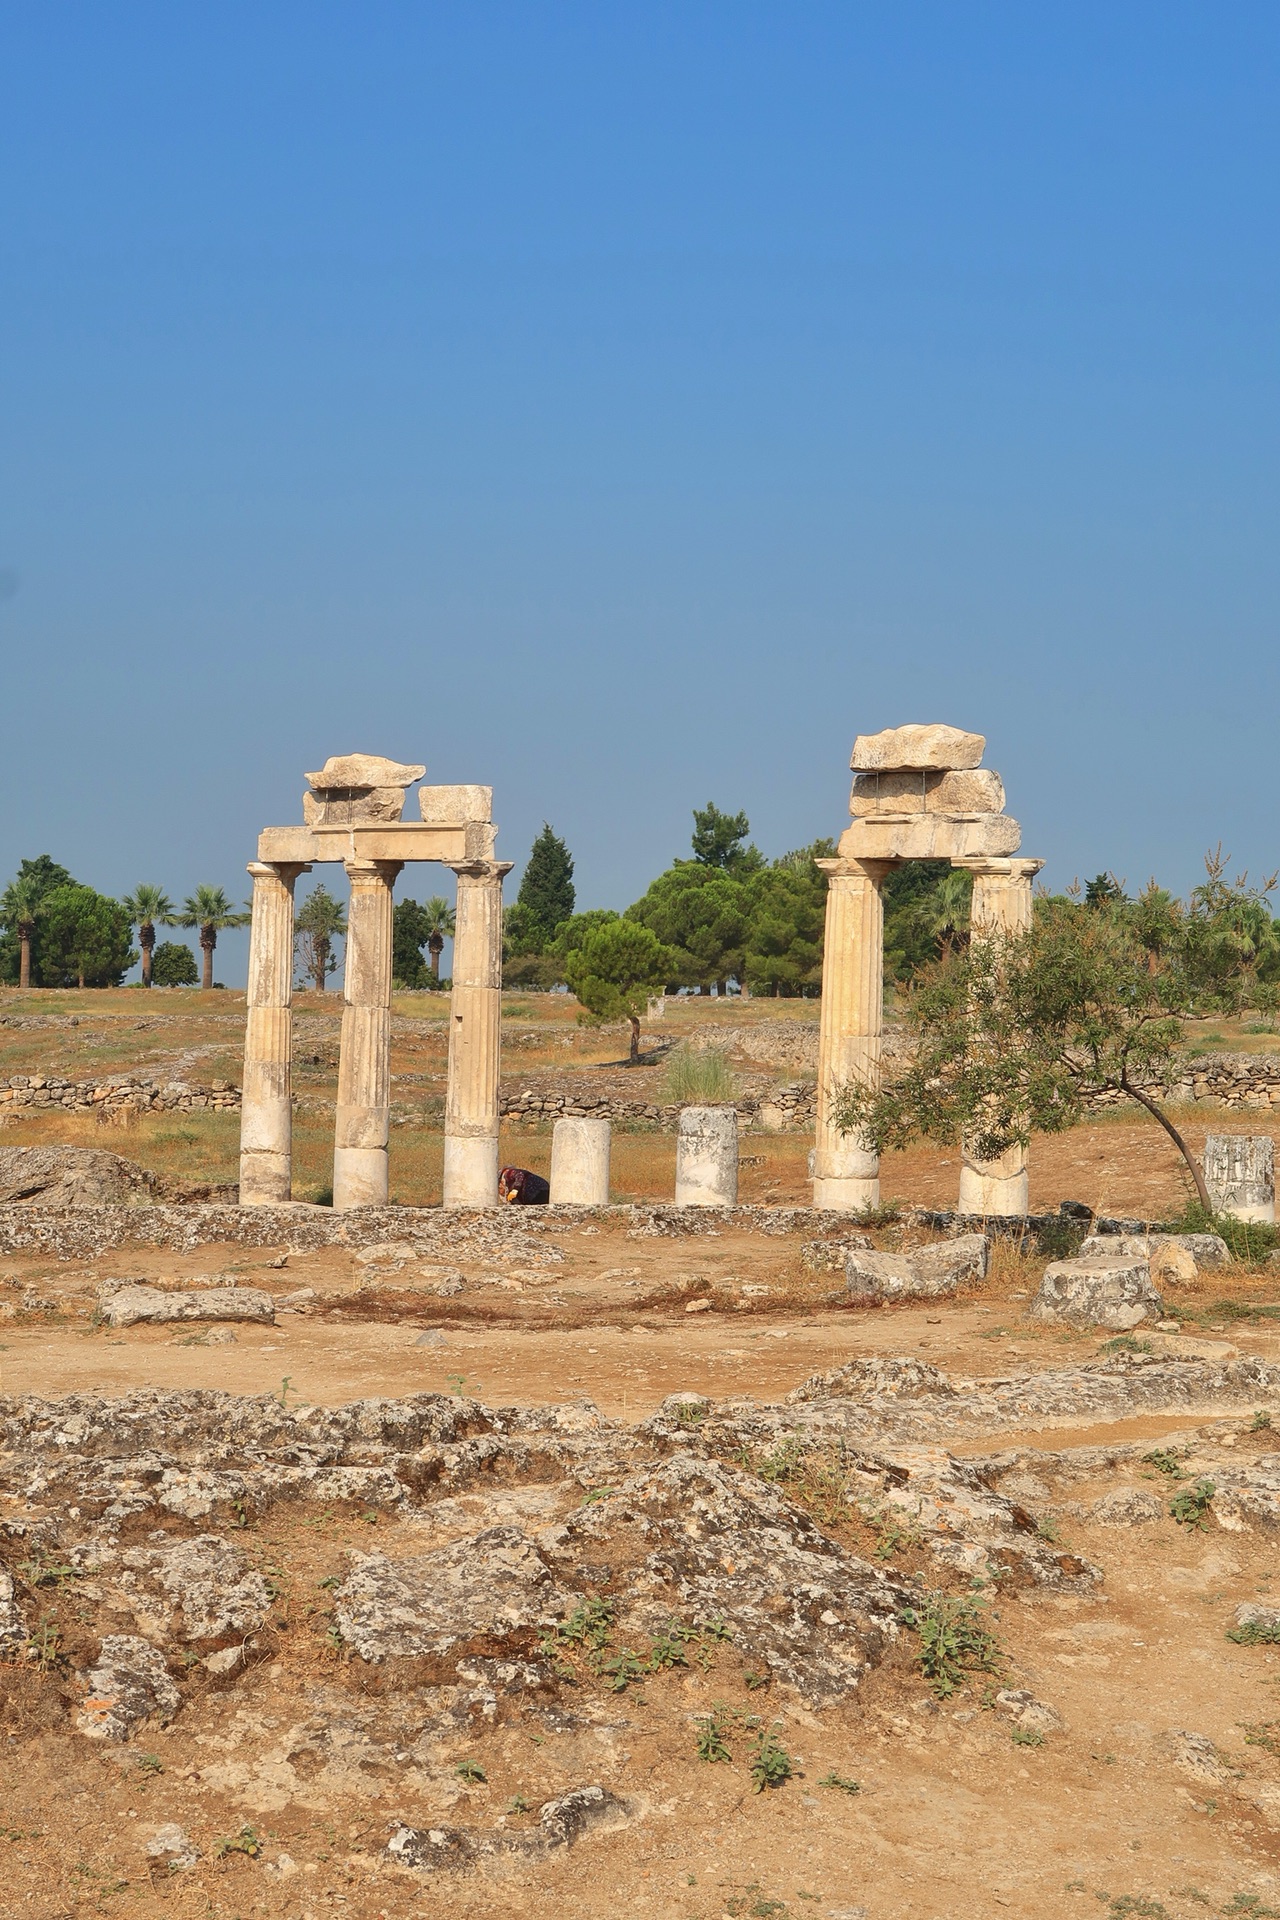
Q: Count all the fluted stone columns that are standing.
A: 5